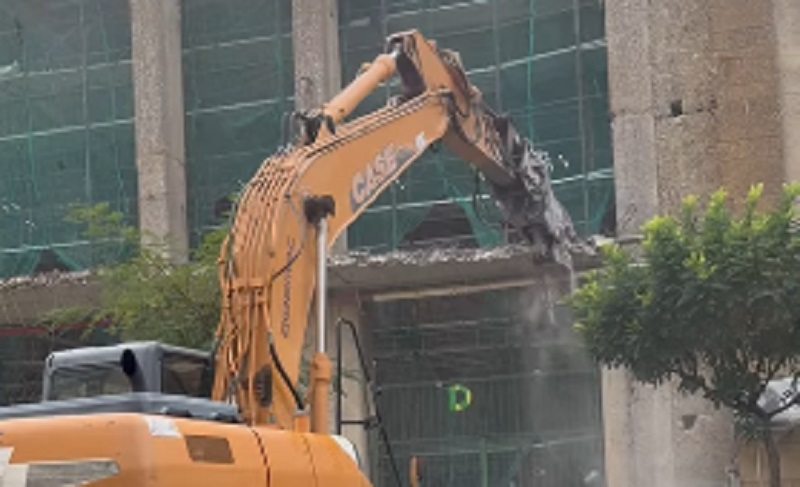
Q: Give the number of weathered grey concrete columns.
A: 3